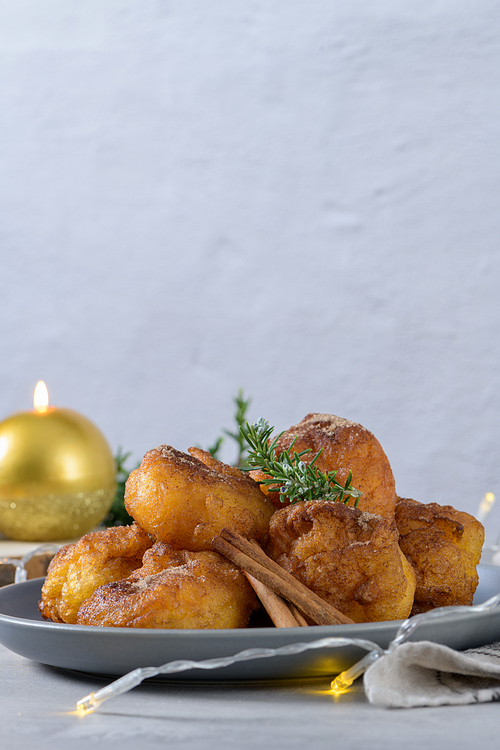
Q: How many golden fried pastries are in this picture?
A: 6